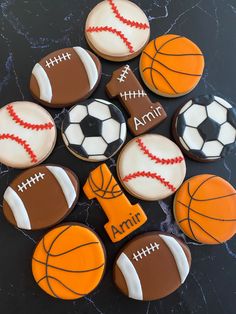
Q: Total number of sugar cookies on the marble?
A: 13